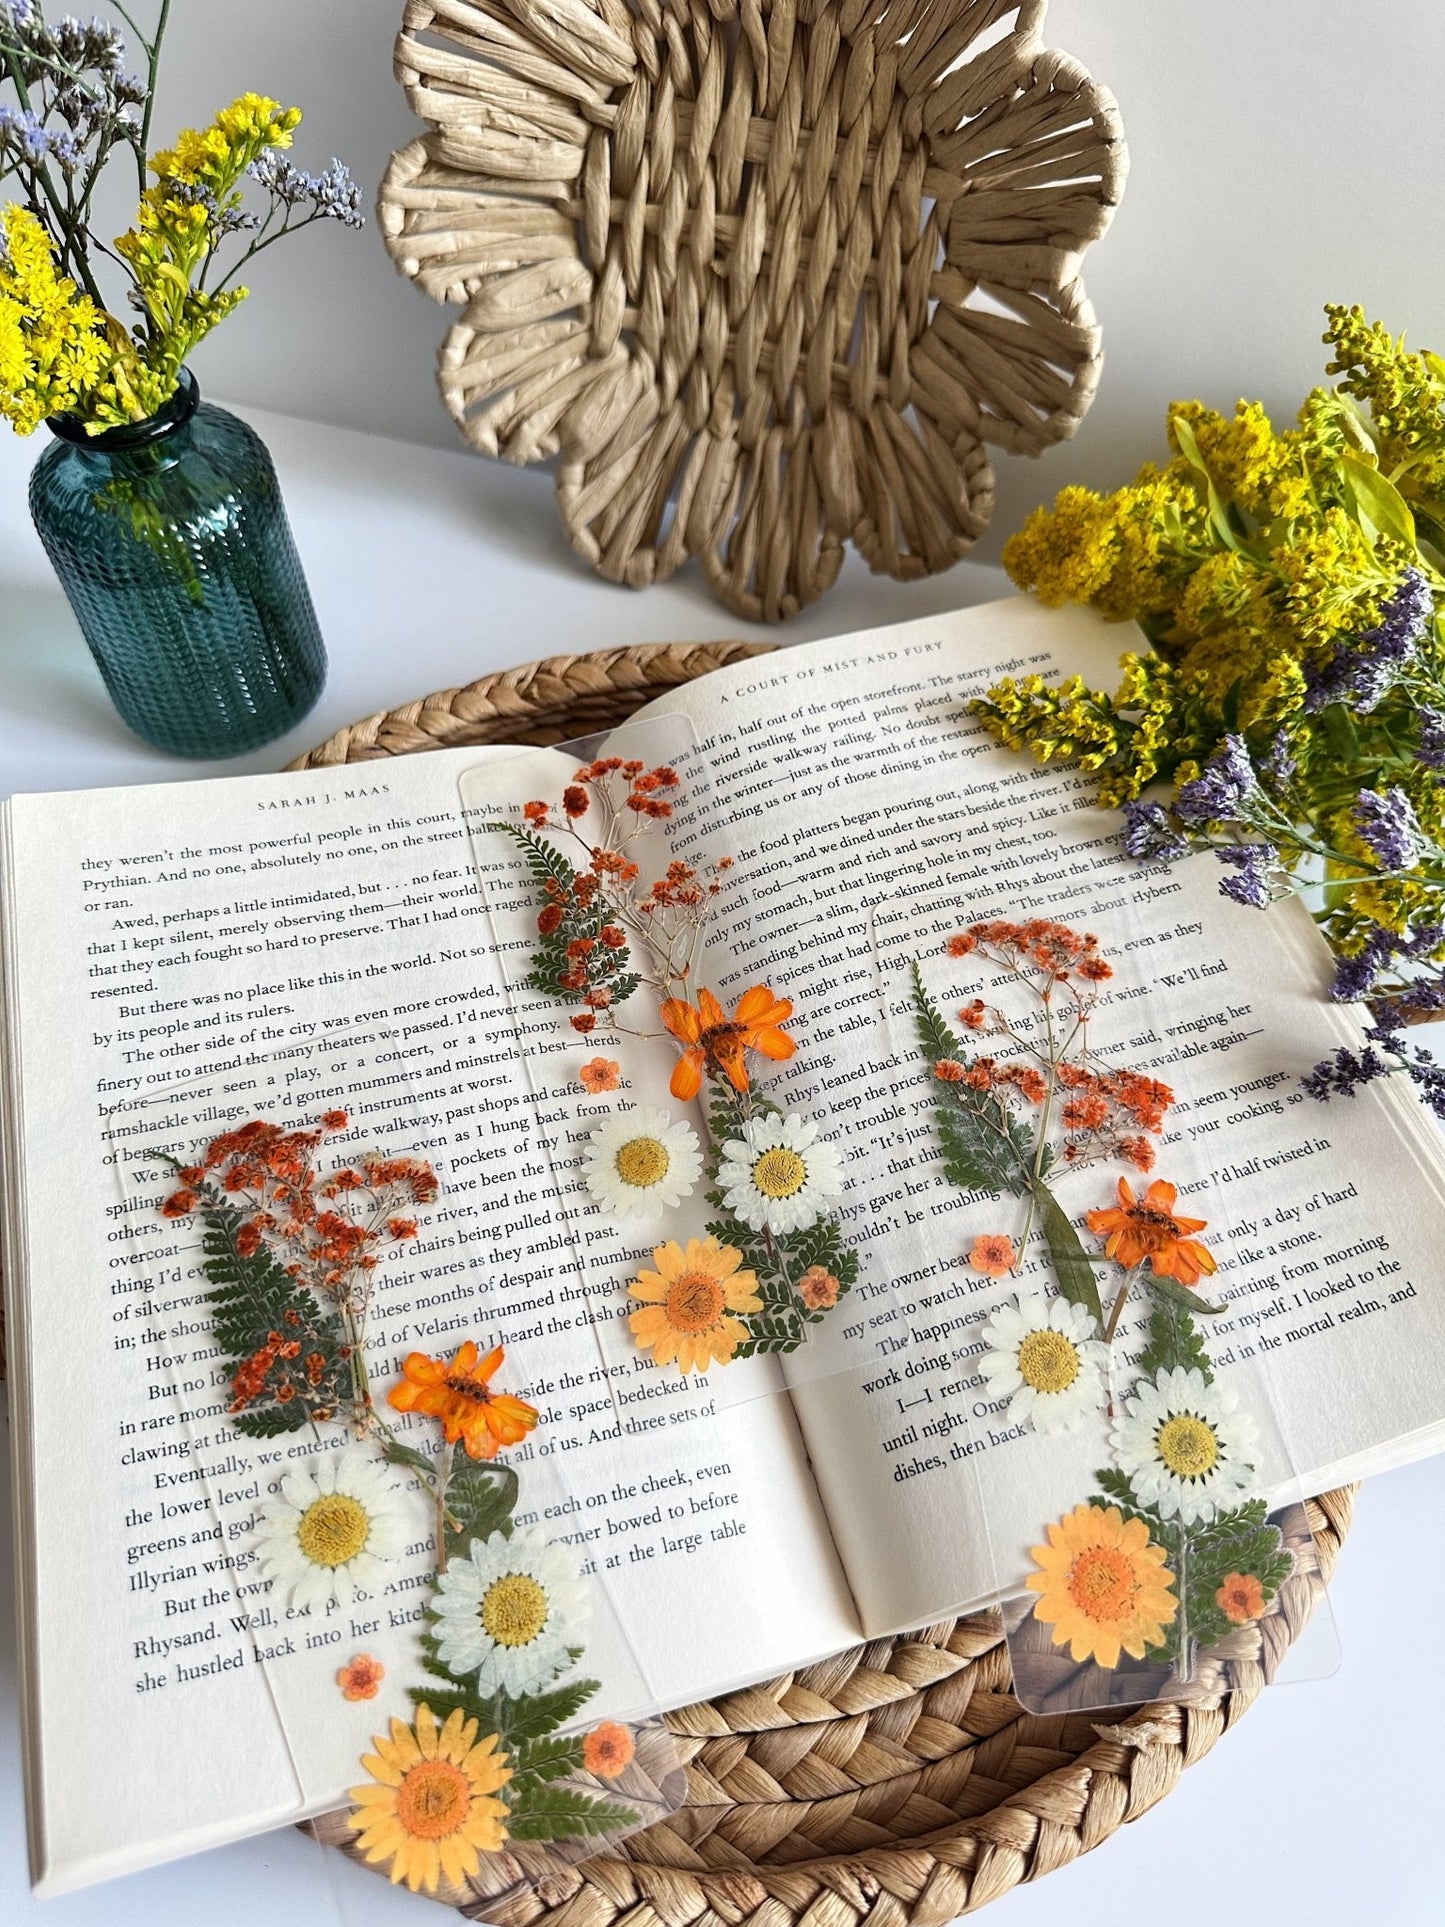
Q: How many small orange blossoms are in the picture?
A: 6